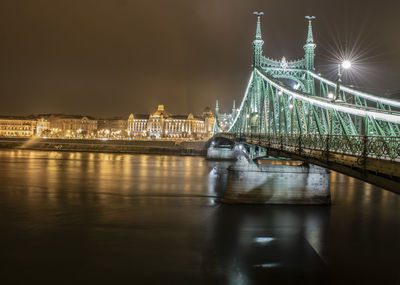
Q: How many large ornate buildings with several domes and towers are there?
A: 1